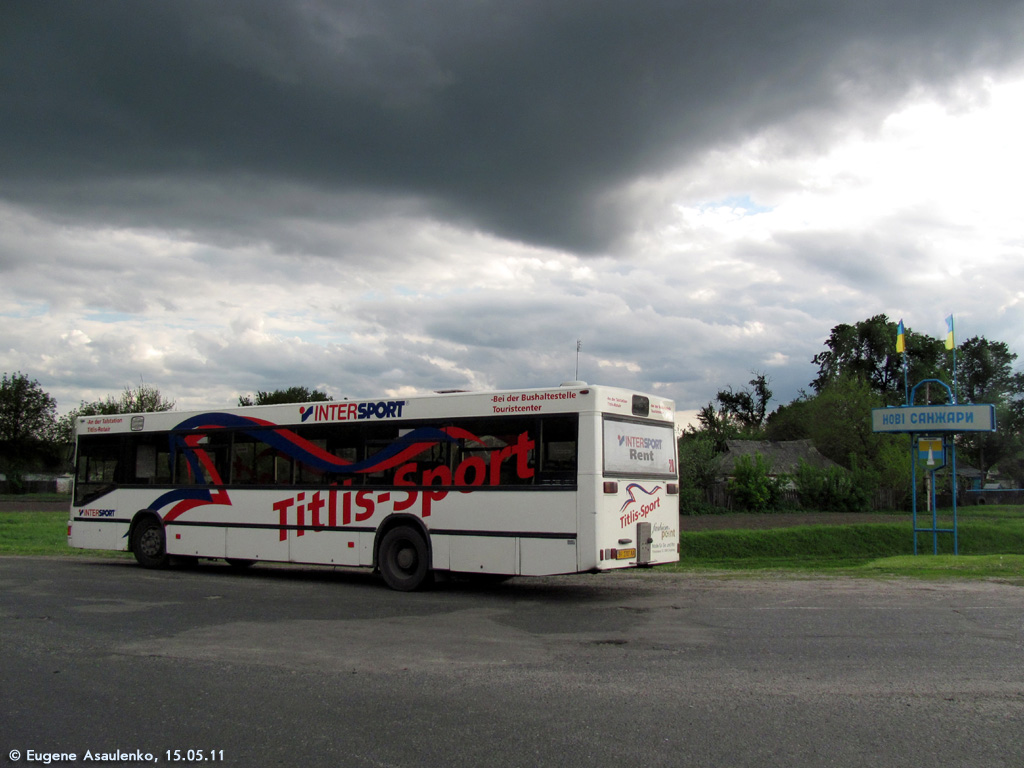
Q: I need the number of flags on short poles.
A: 2